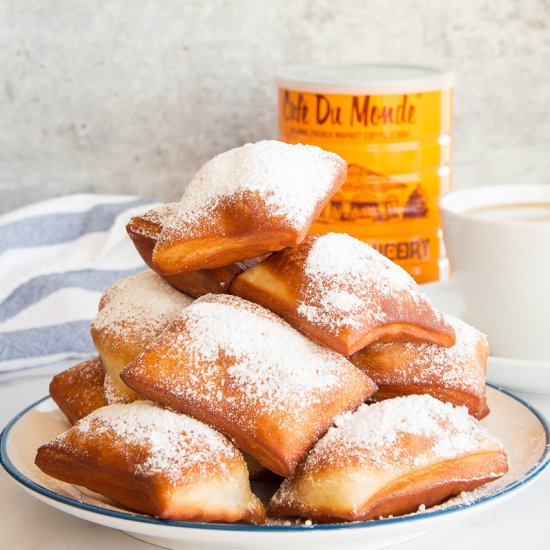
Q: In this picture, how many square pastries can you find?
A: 9